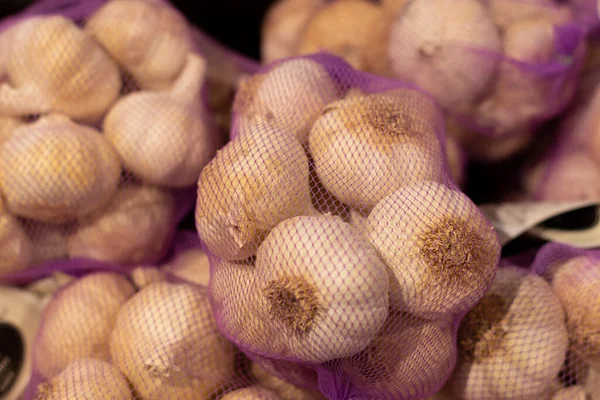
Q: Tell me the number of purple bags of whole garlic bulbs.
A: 6